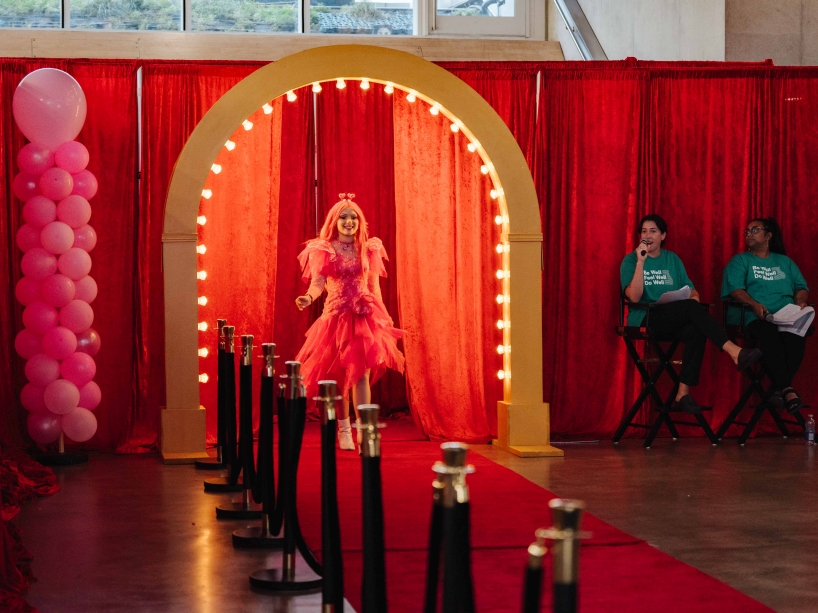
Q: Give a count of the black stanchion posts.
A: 9